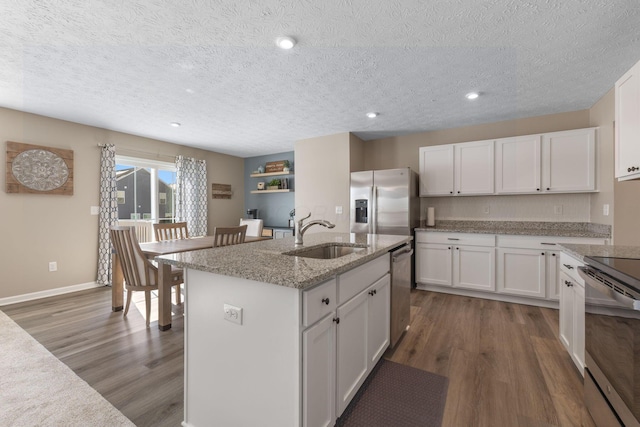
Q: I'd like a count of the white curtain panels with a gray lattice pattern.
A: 2